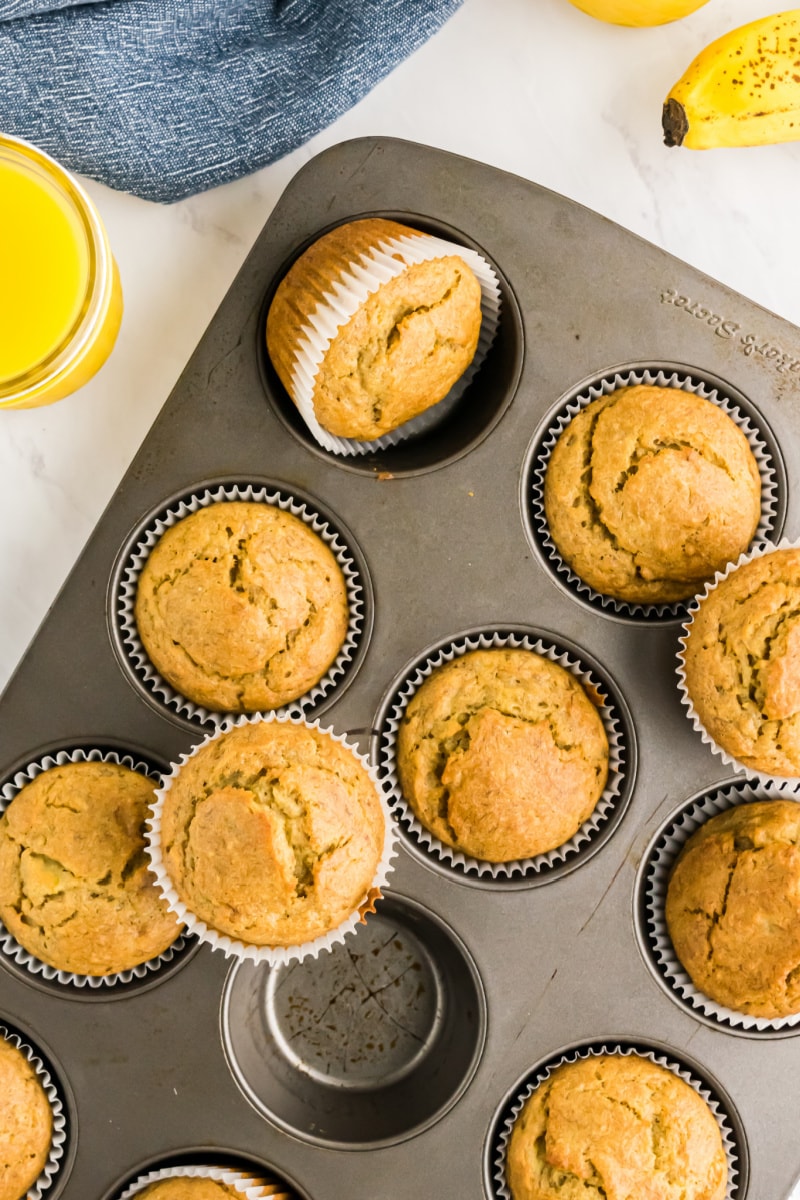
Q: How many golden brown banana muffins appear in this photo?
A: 11